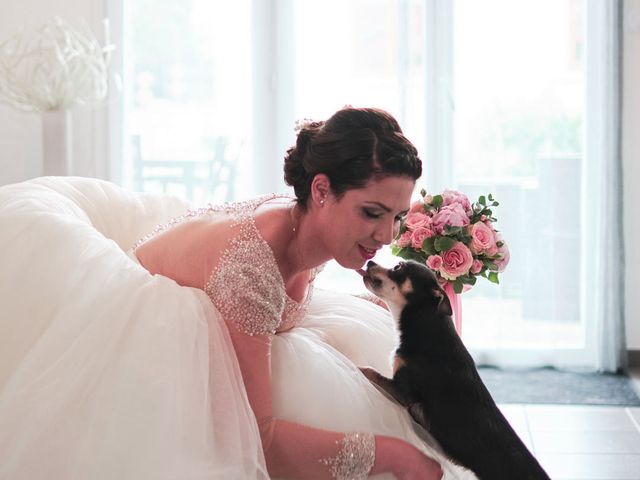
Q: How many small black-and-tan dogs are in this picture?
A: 1